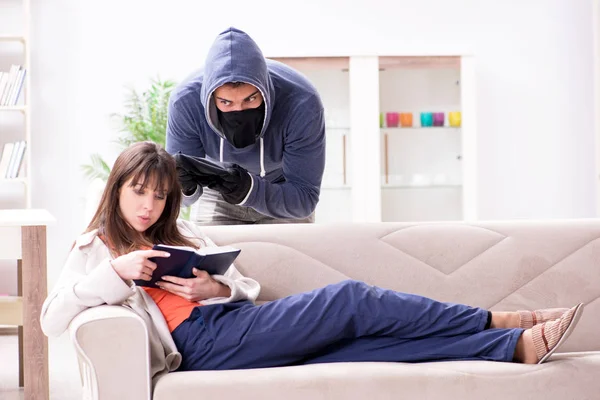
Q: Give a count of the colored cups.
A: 6